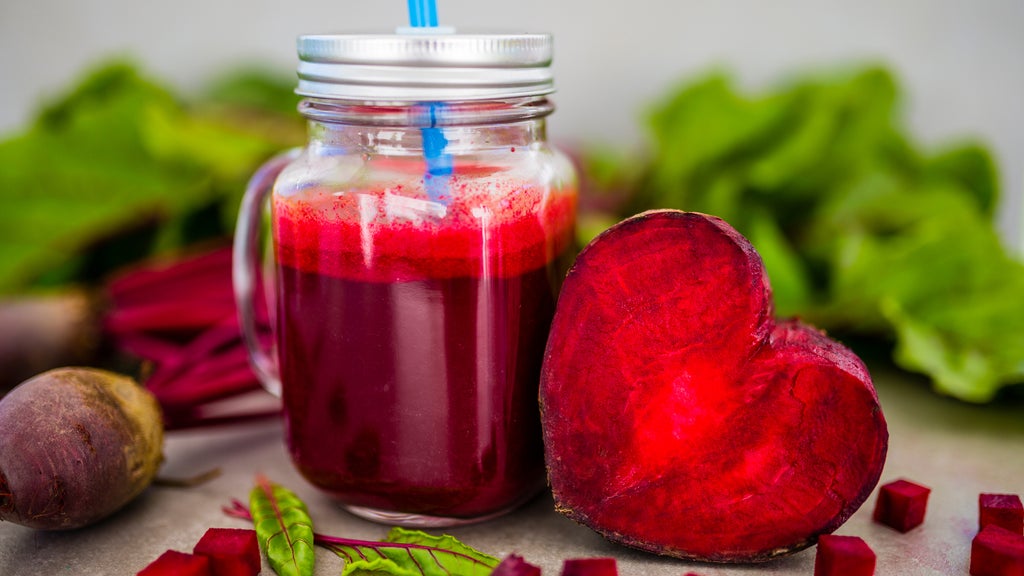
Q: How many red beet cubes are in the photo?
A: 8